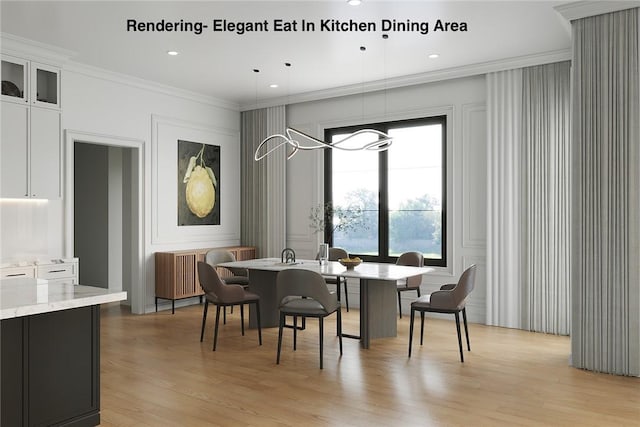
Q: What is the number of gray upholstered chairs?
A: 6